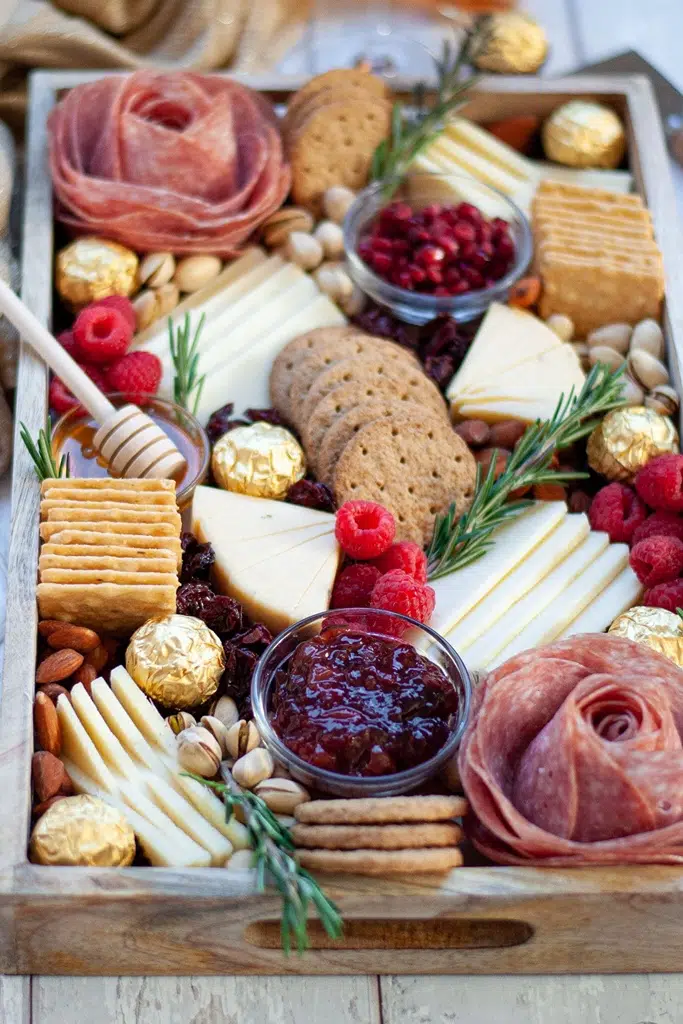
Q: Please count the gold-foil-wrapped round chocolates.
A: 8